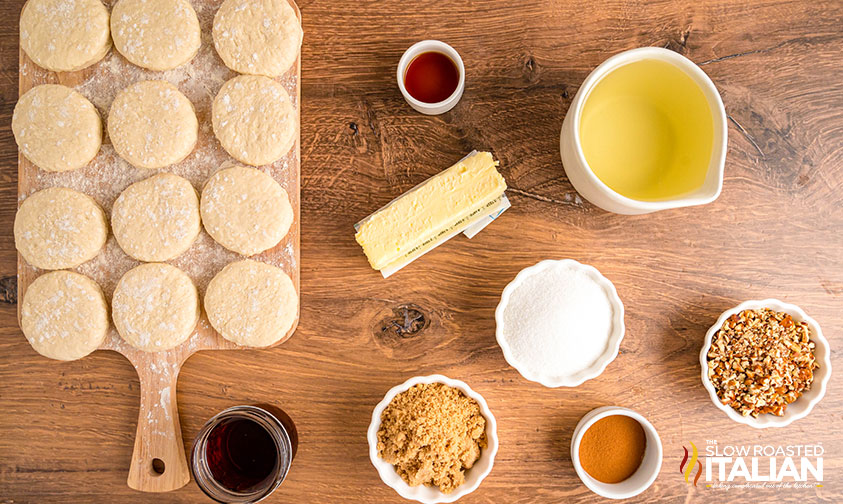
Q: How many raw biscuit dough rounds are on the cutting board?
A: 12